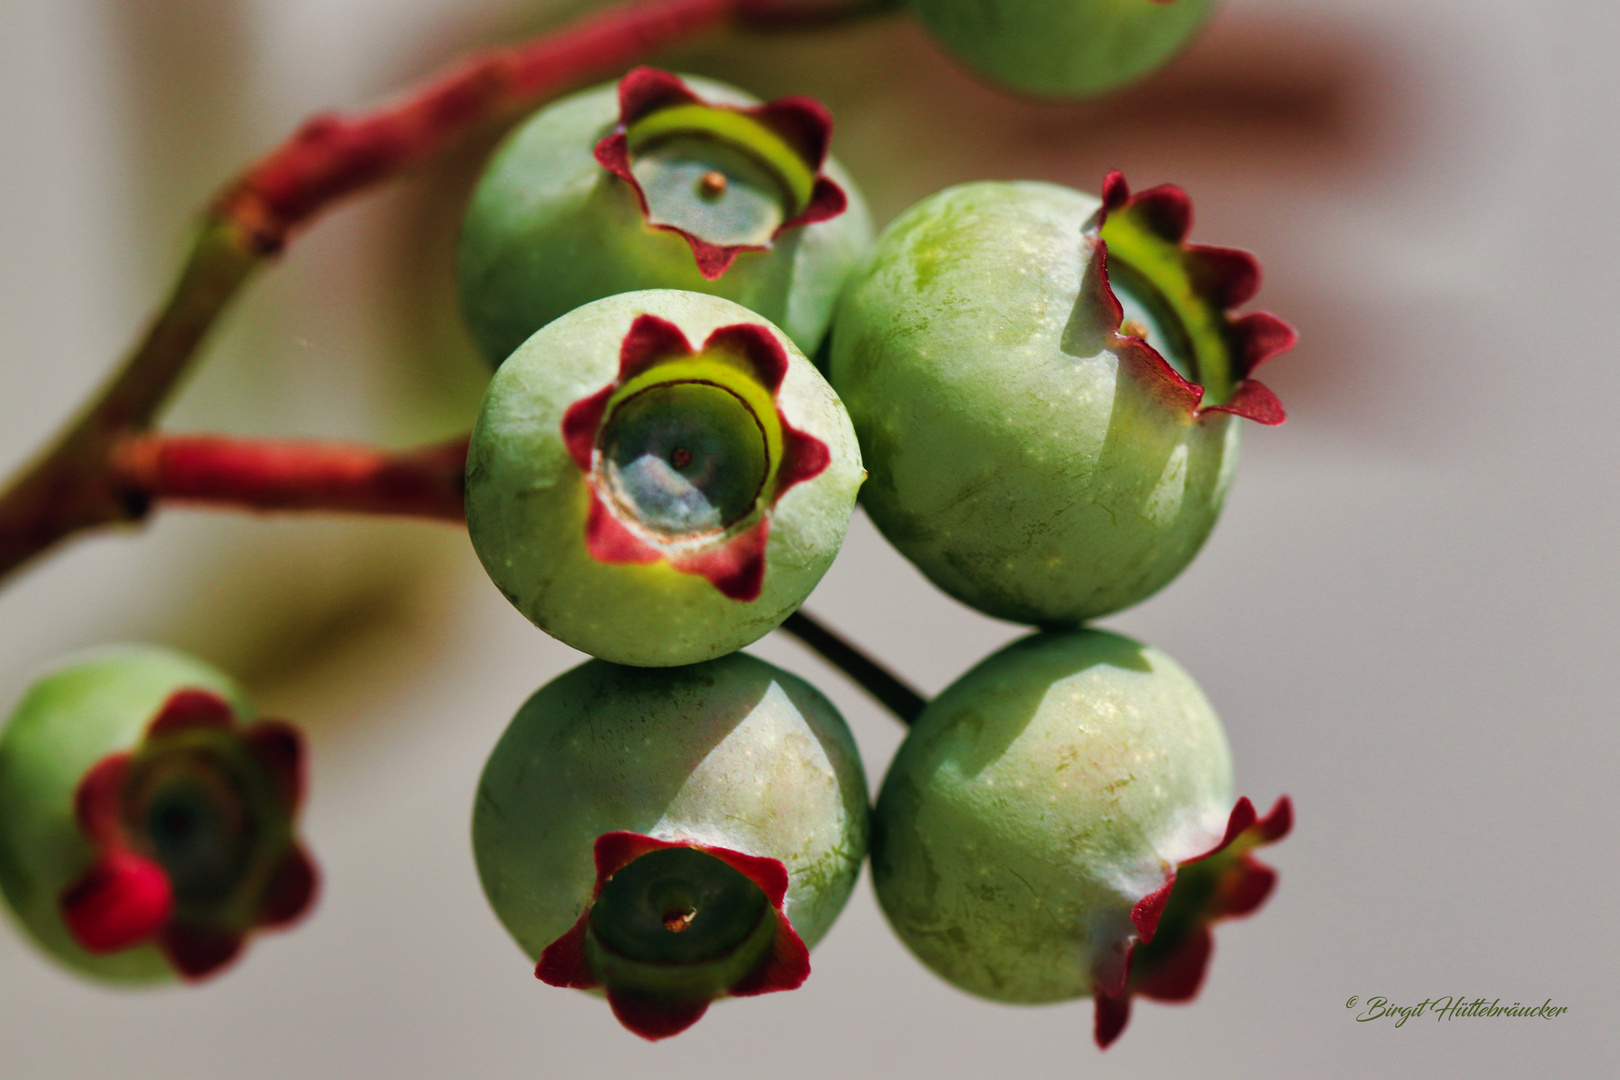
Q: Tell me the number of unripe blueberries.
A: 7